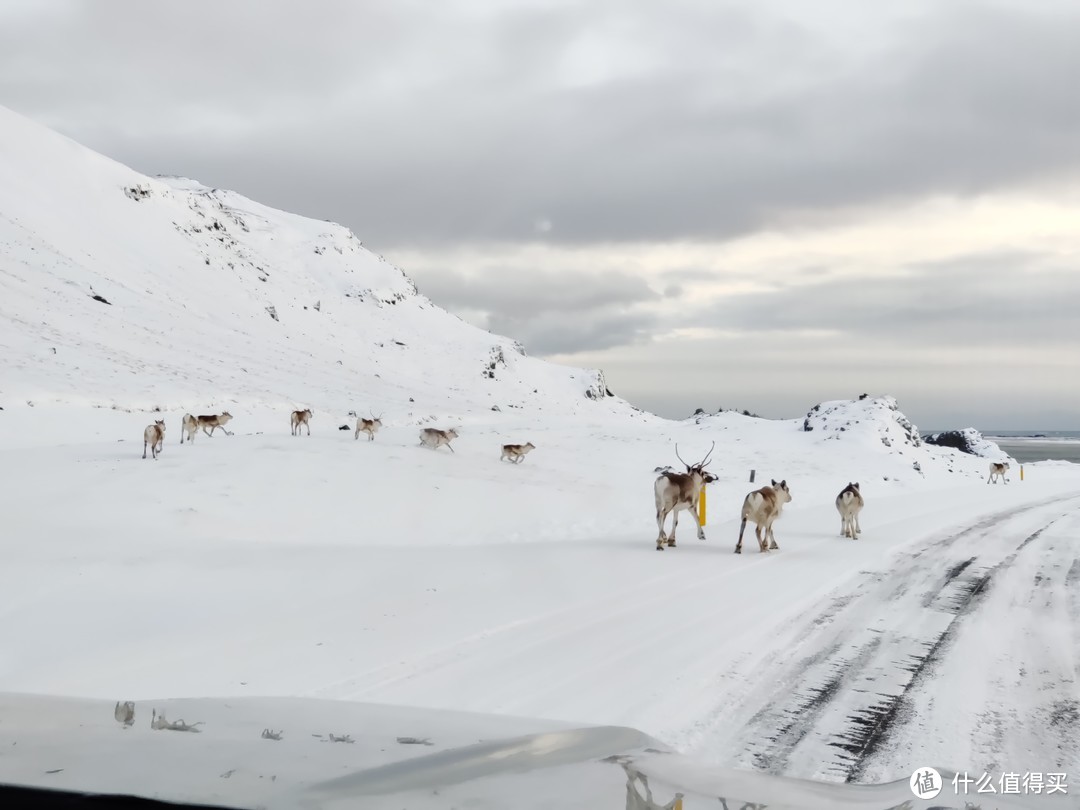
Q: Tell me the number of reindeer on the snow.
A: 11